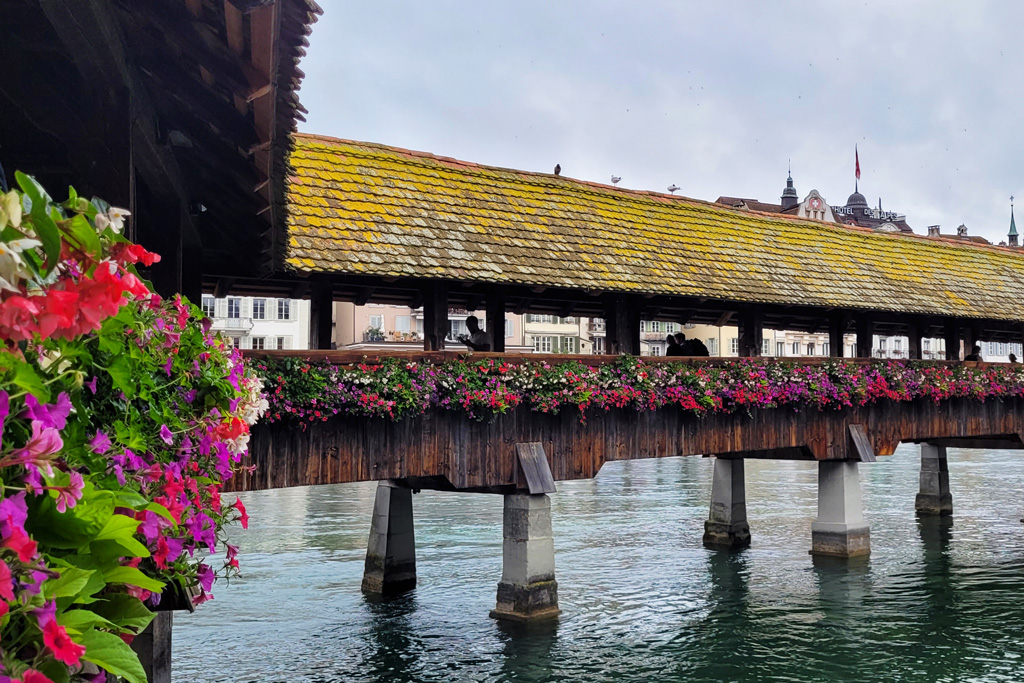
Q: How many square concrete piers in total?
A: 5